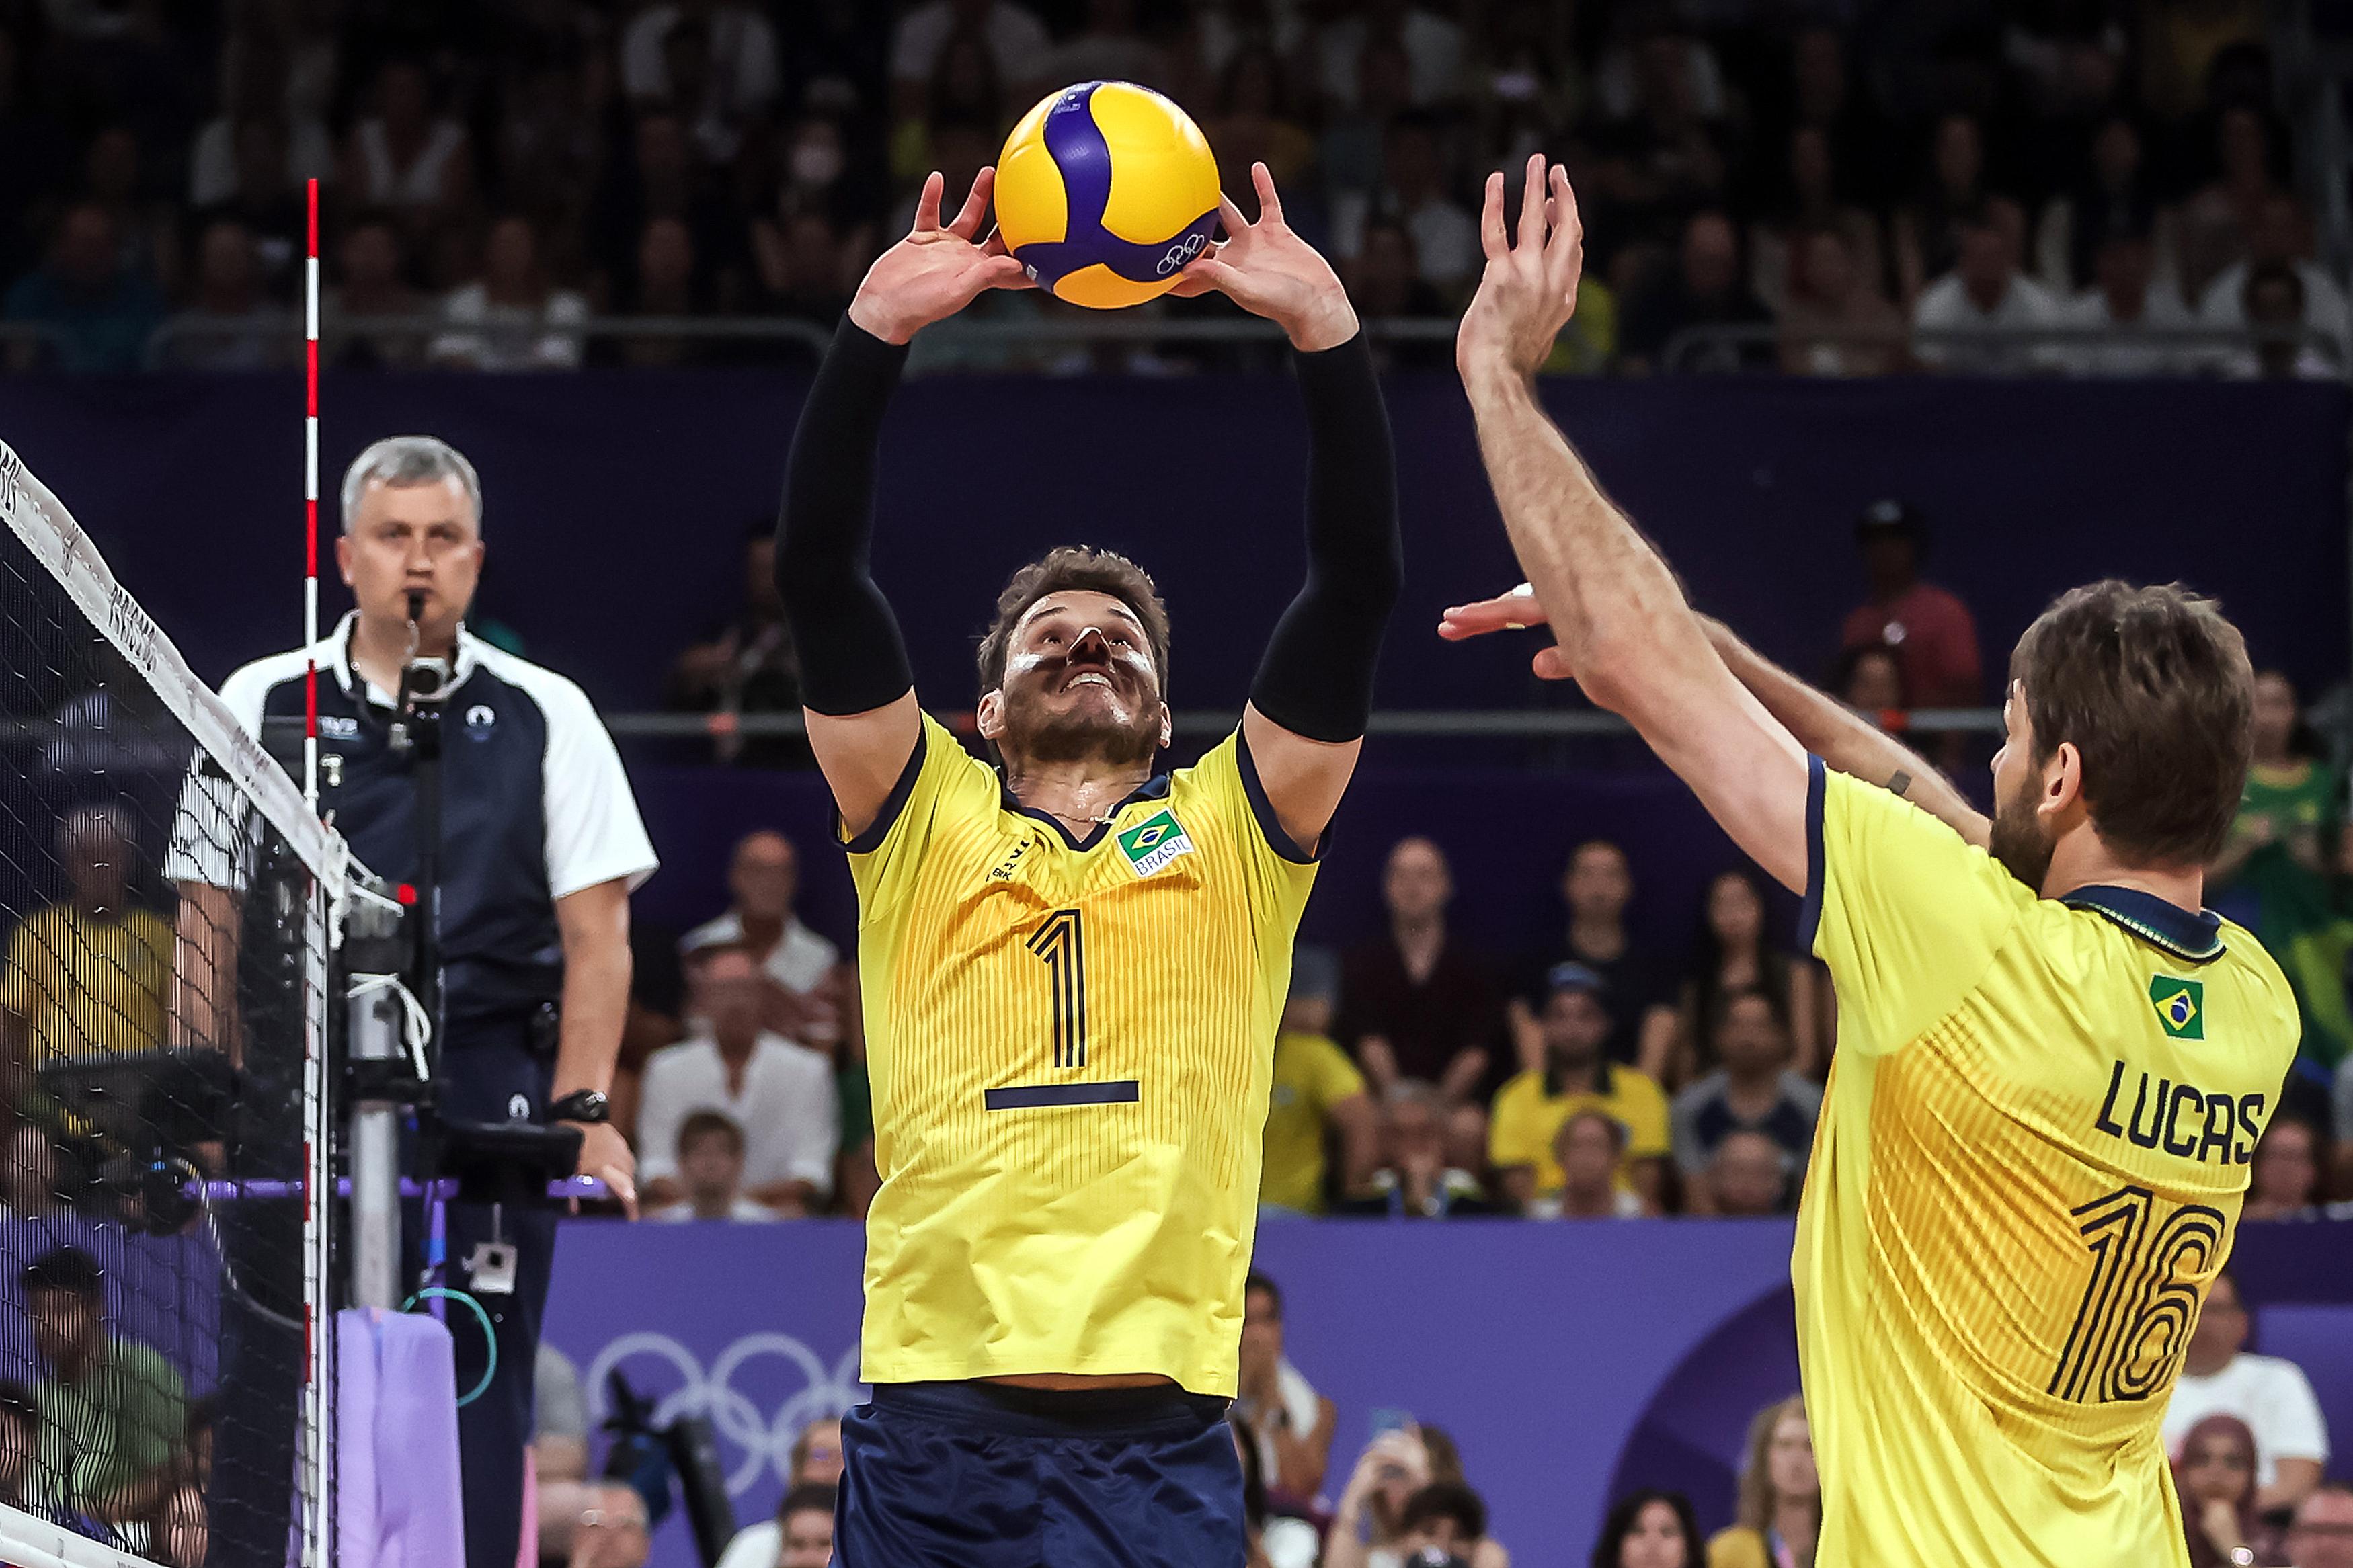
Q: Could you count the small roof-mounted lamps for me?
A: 0